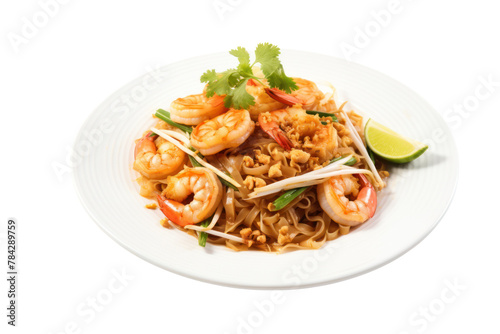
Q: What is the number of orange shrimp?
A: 8